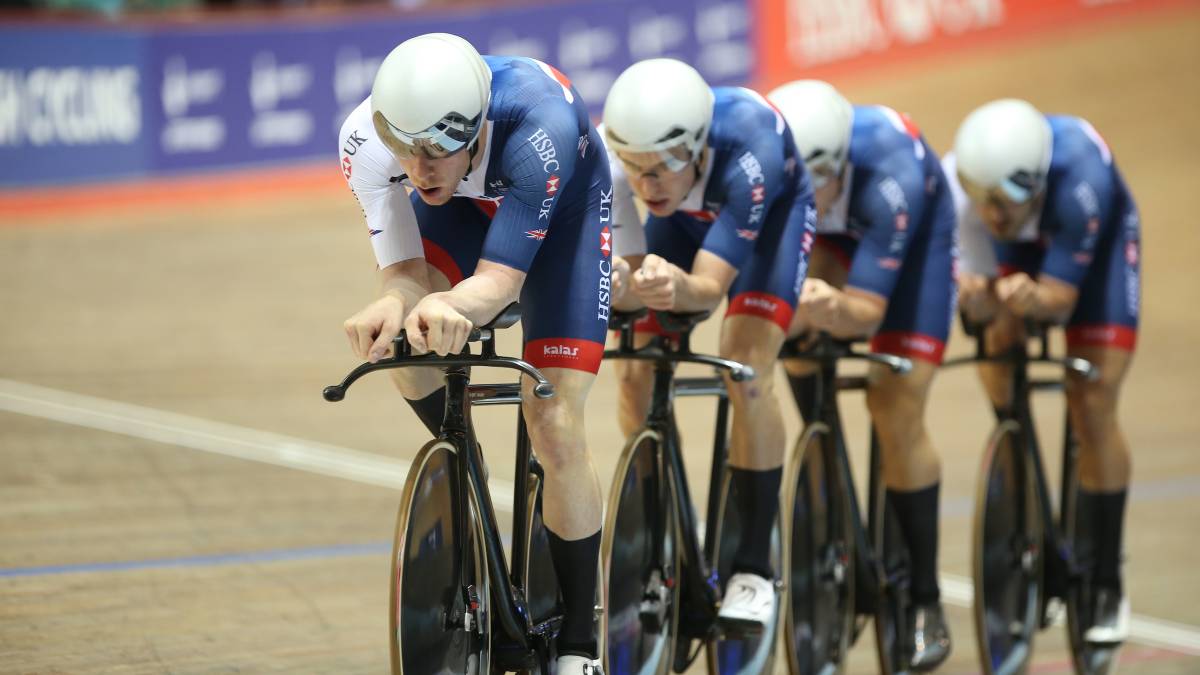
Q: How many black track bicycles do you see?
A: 4